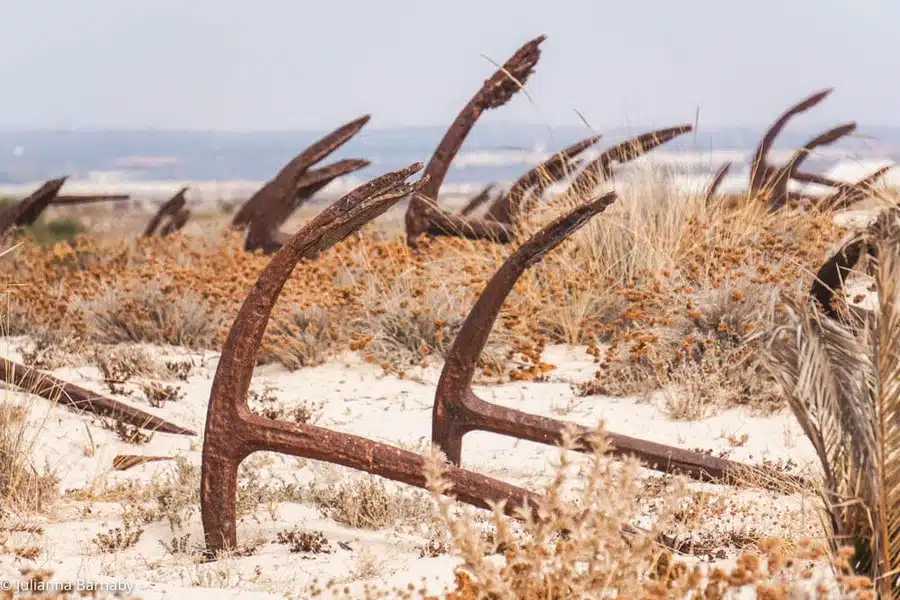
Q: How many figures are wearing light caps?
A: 0